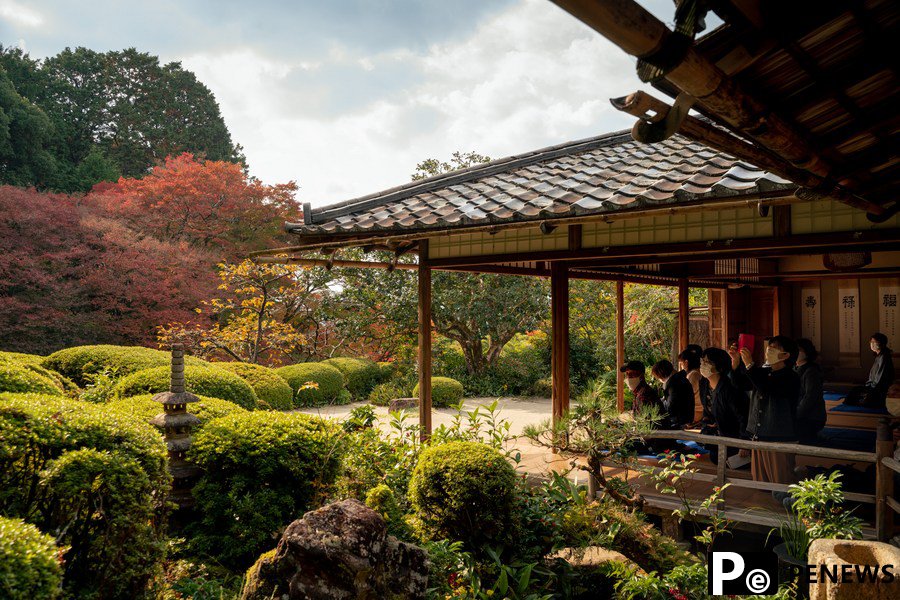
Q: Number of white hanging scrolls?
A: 3